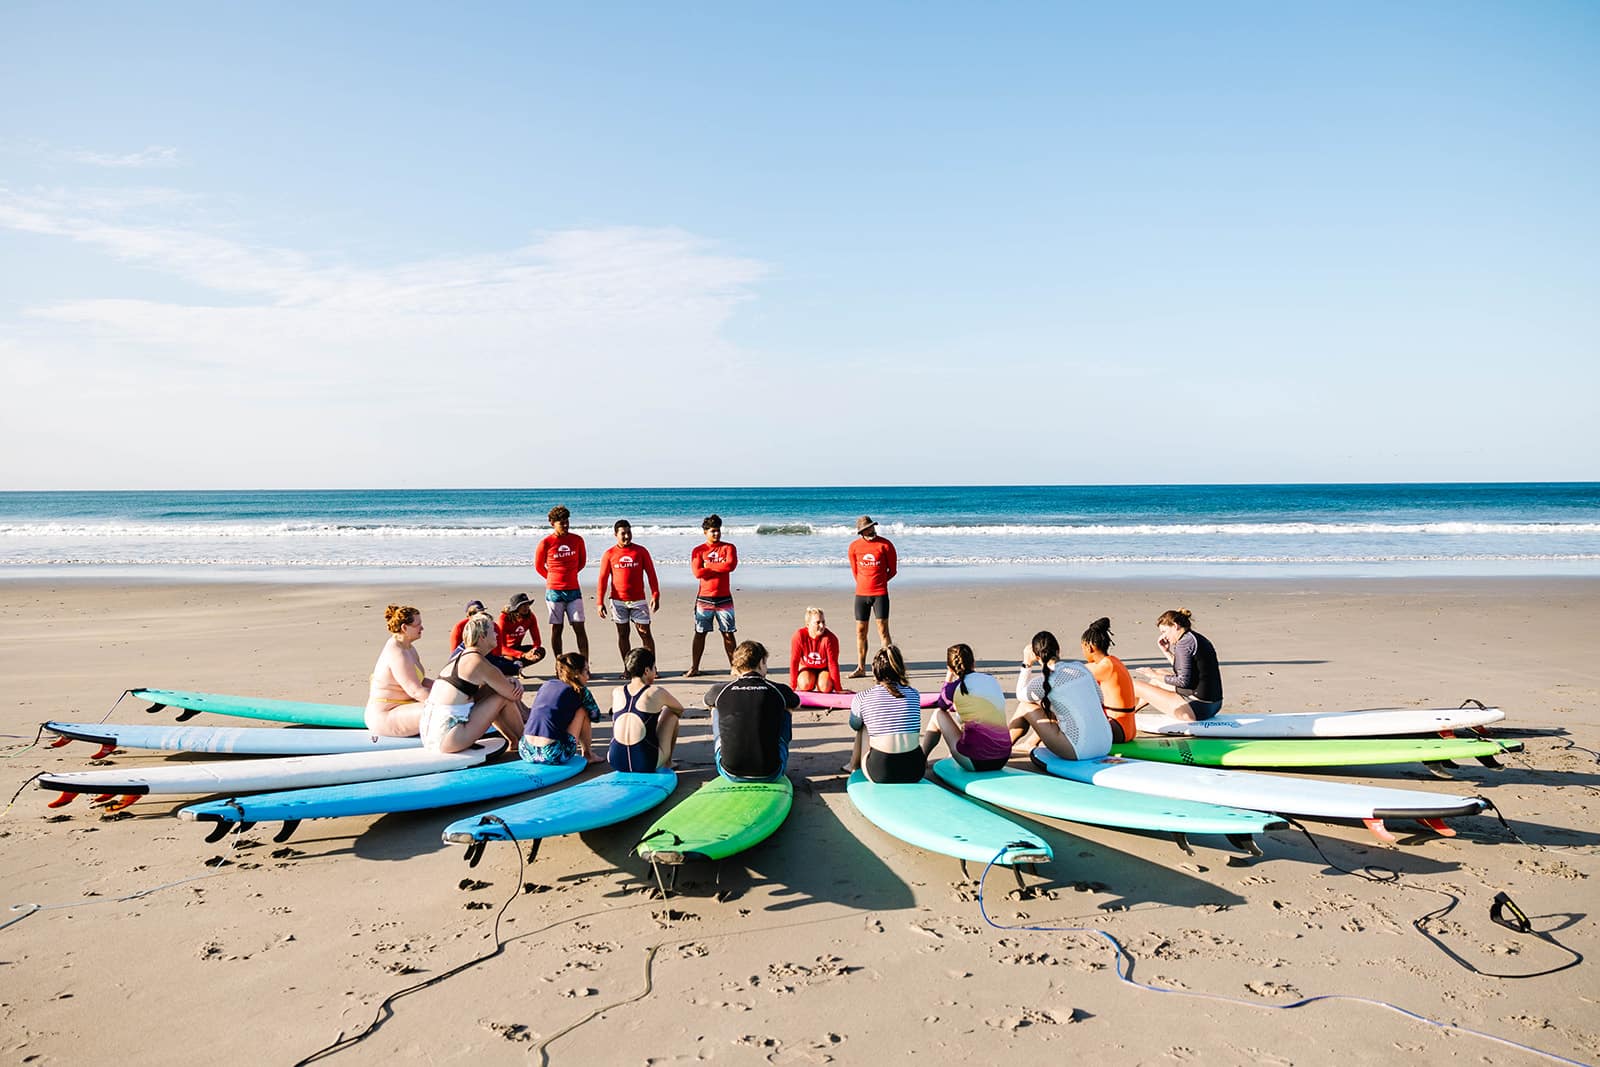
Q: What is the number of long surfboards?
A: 12